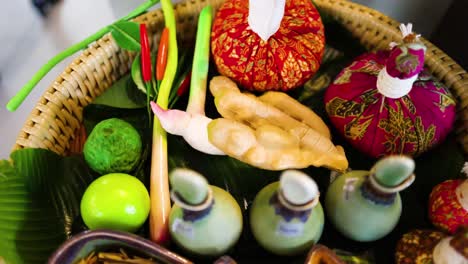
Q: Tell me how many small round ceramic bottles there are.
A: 3